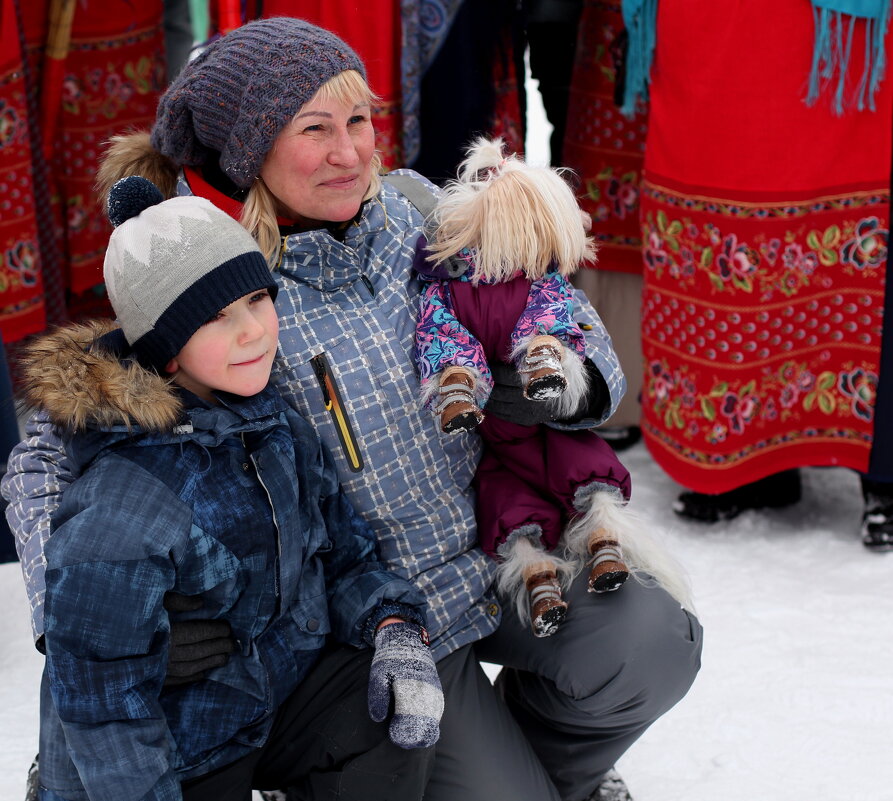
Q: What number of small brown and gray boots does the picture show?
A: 4